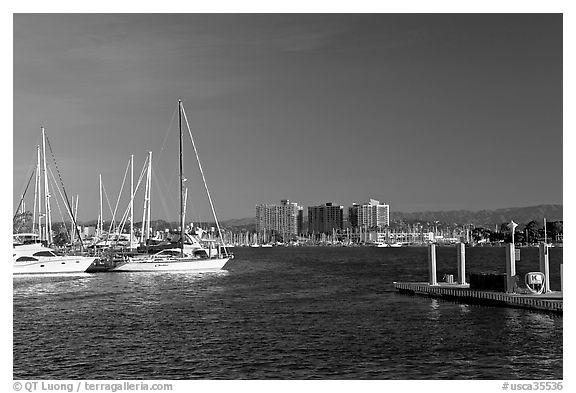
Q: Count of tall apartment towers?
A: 3